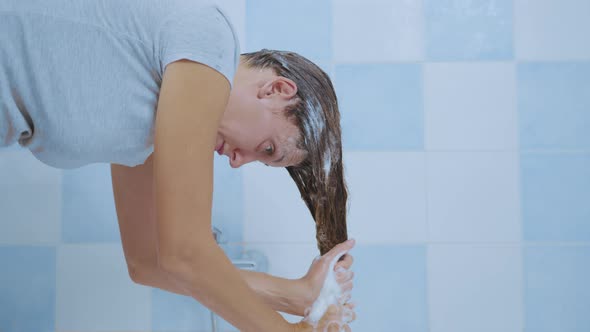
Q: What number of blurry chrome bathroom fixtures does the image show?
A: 1